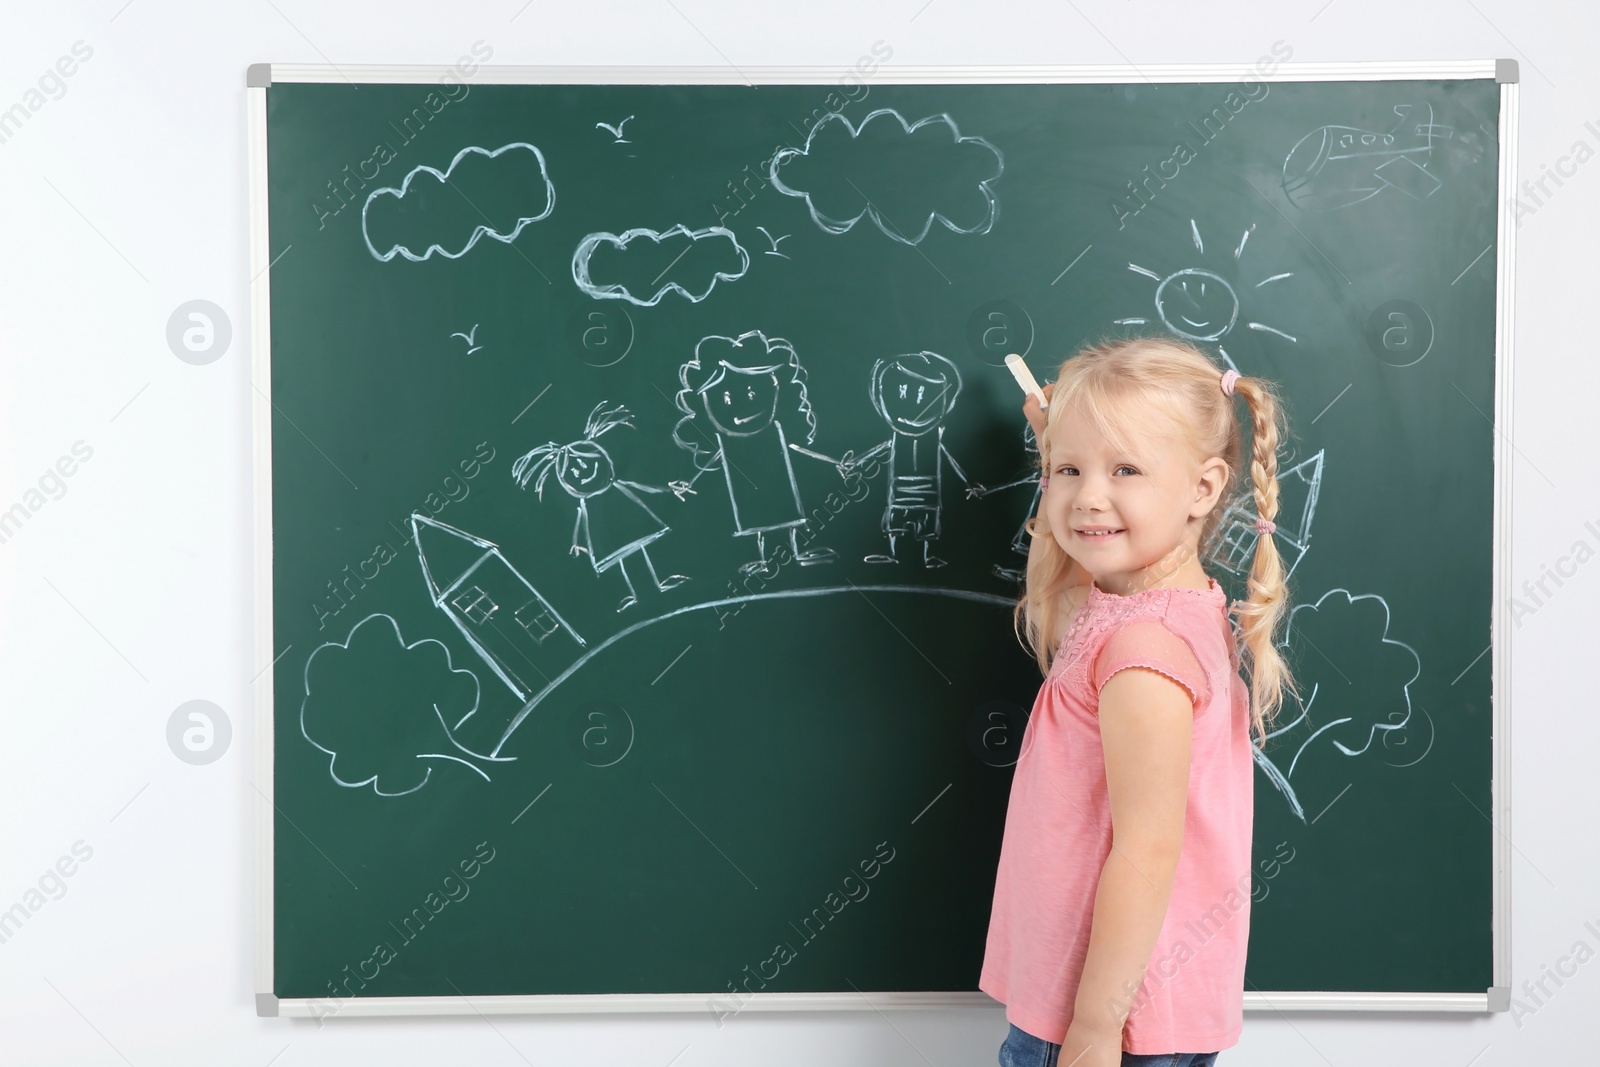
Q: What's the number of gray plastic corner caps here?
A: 4